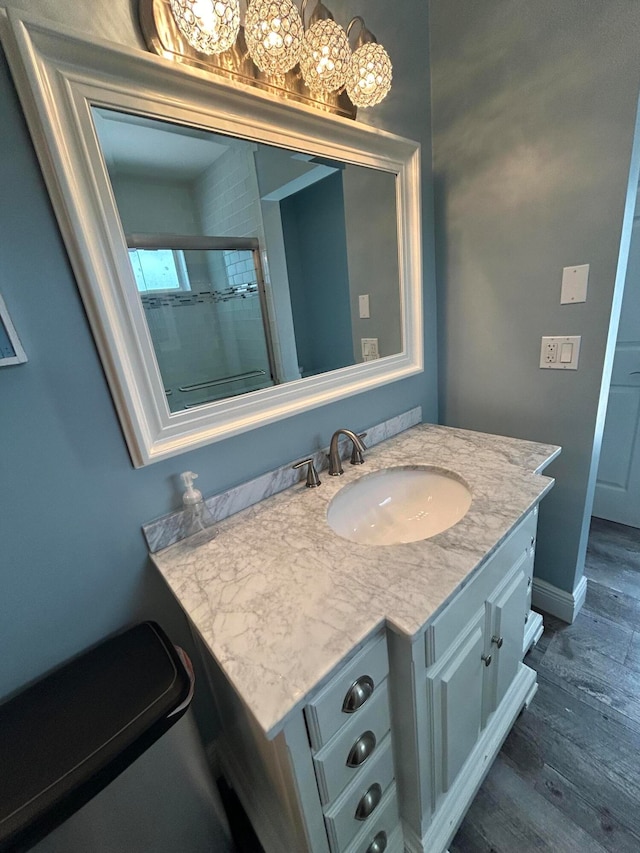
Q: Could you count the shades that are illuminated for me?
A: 4